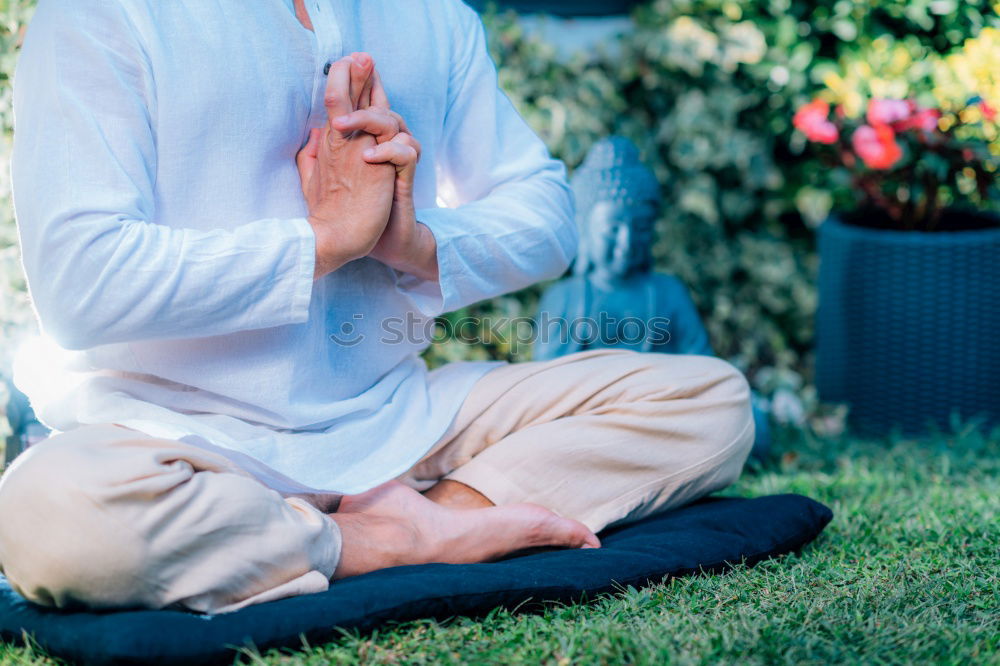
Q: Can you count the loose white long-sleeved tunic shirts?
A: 1